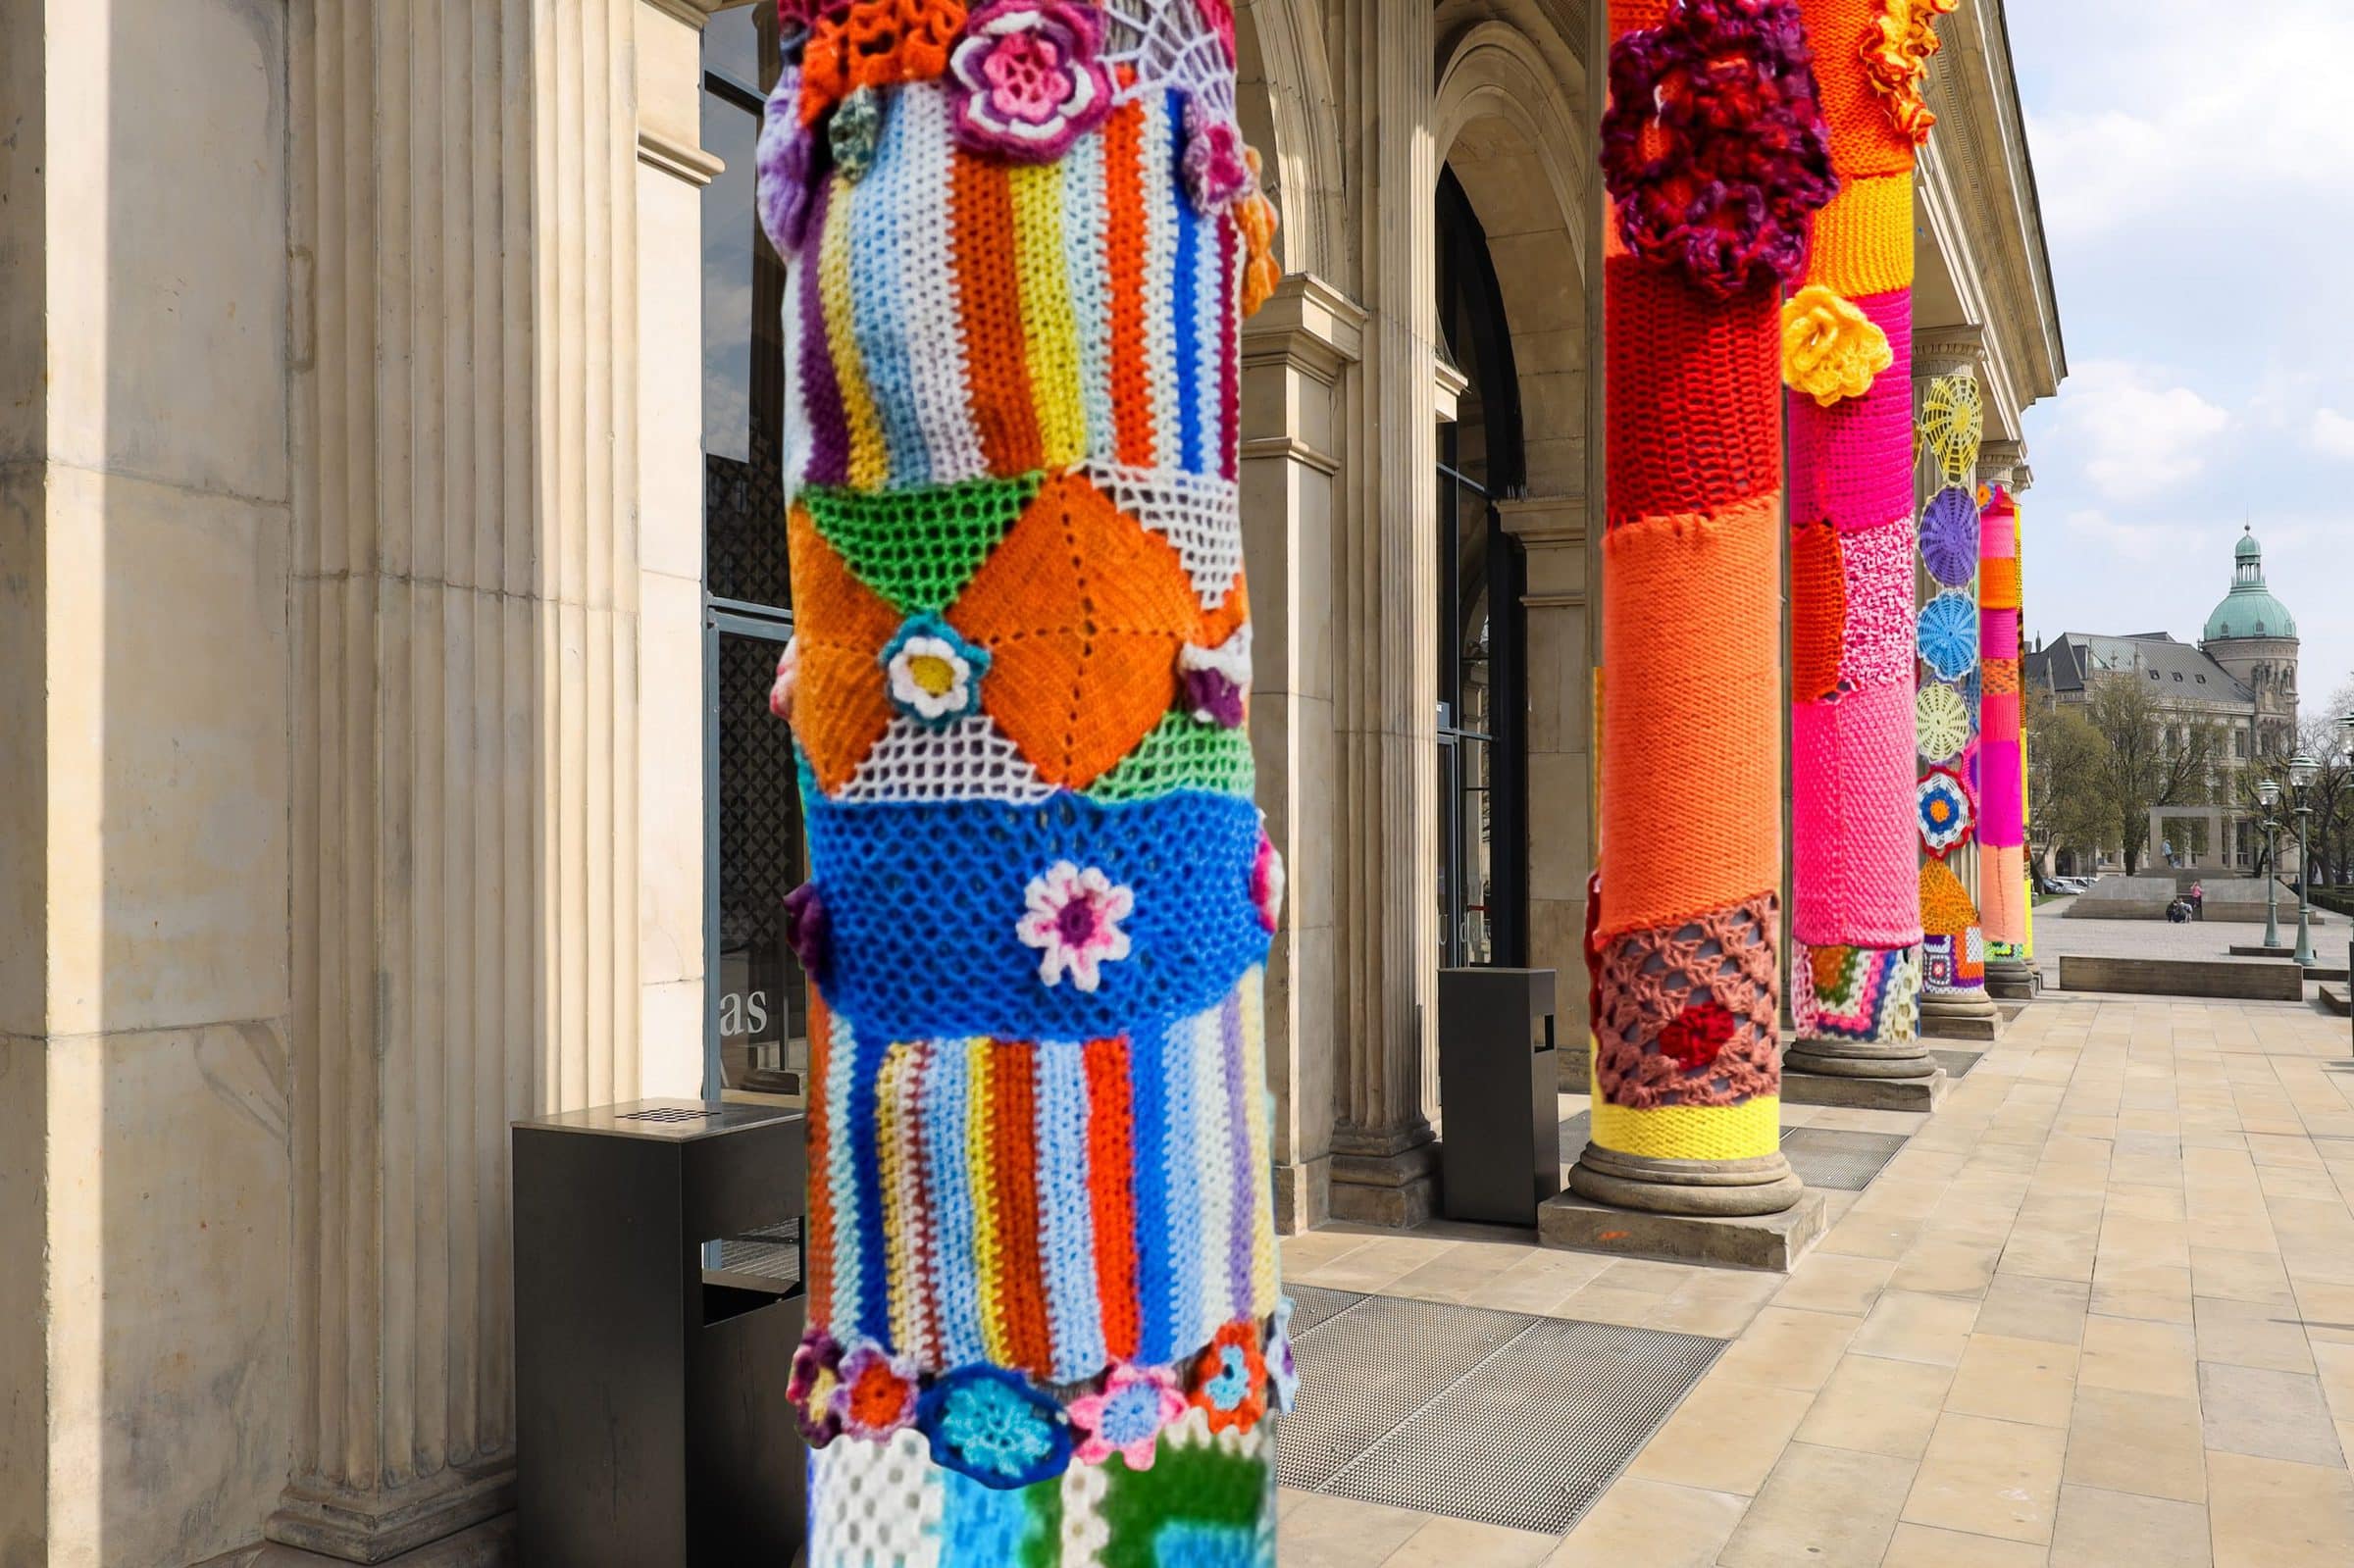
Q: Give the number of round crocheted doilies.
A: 5